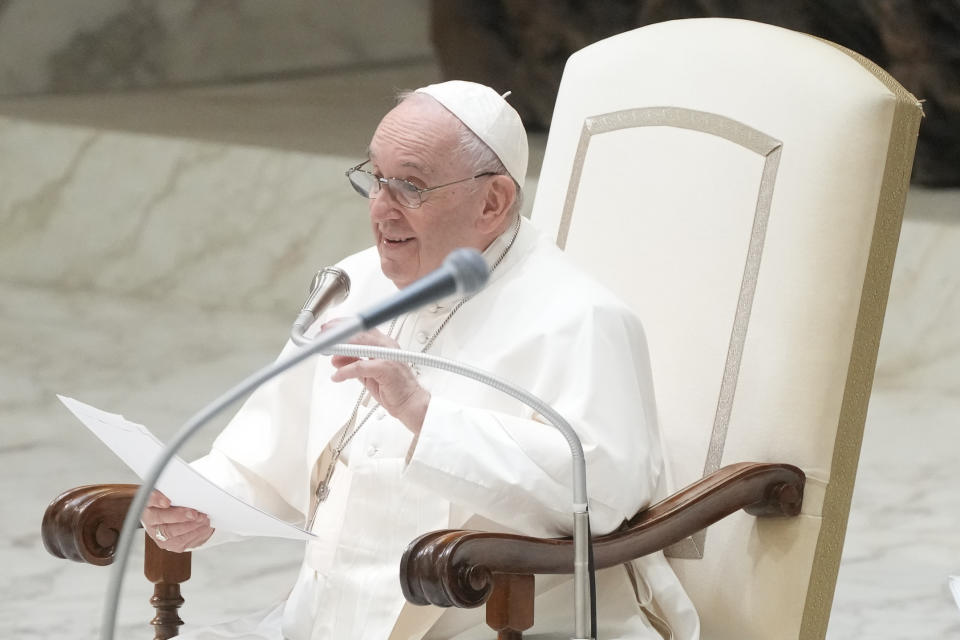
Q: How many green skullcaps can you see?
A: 0